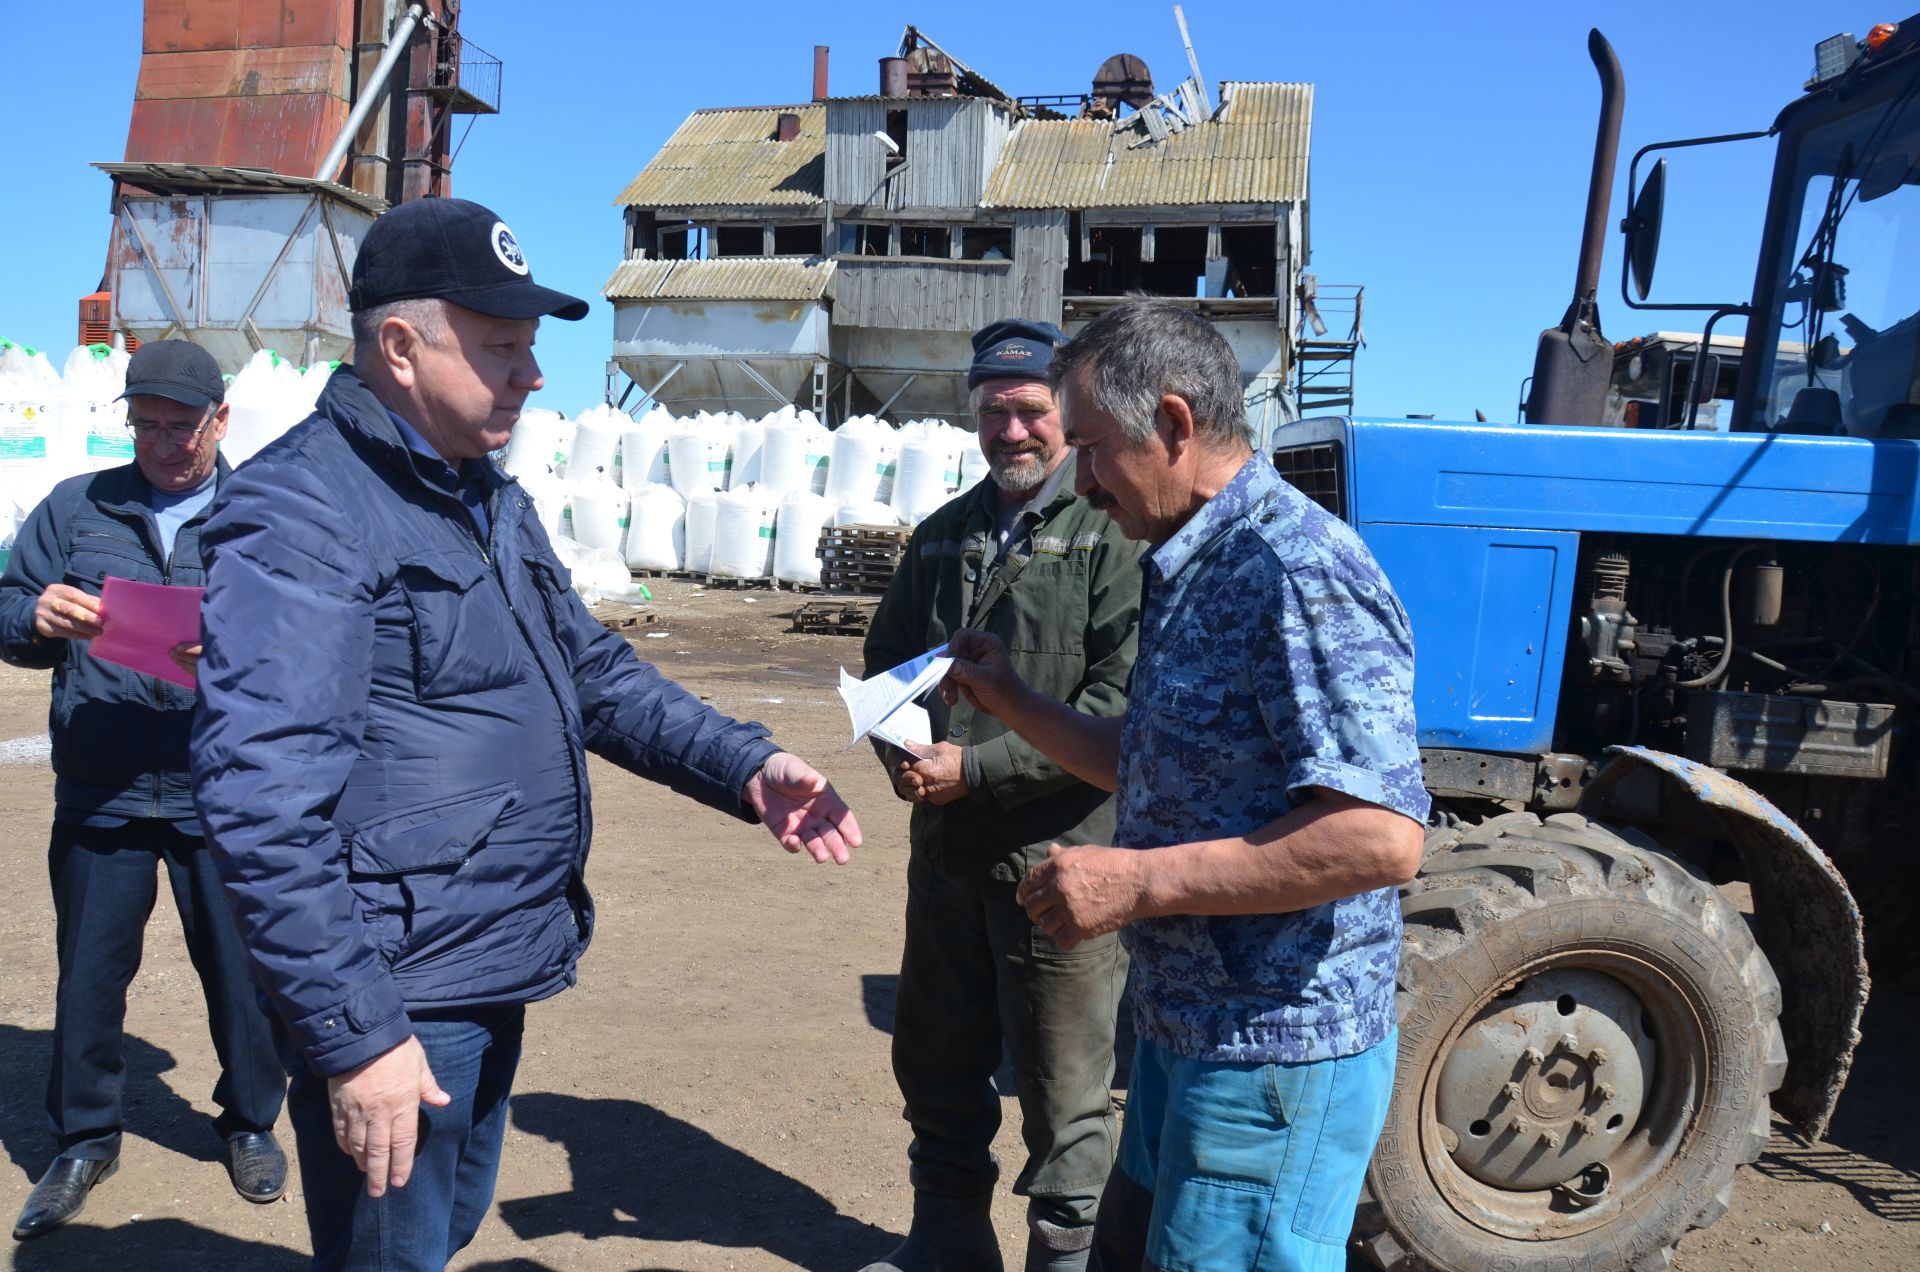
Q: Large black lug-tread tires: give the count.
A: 1